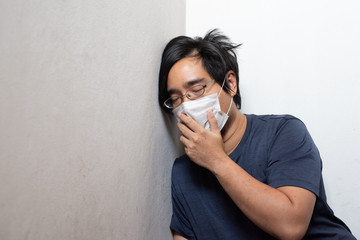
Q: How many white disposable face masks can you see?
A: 1